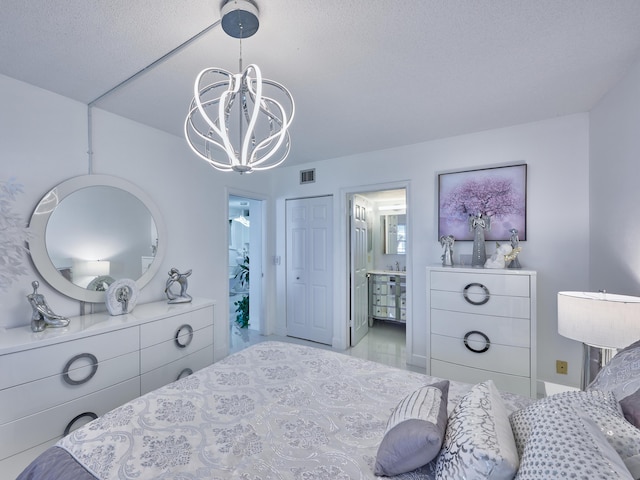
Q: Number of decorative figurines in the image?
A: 7